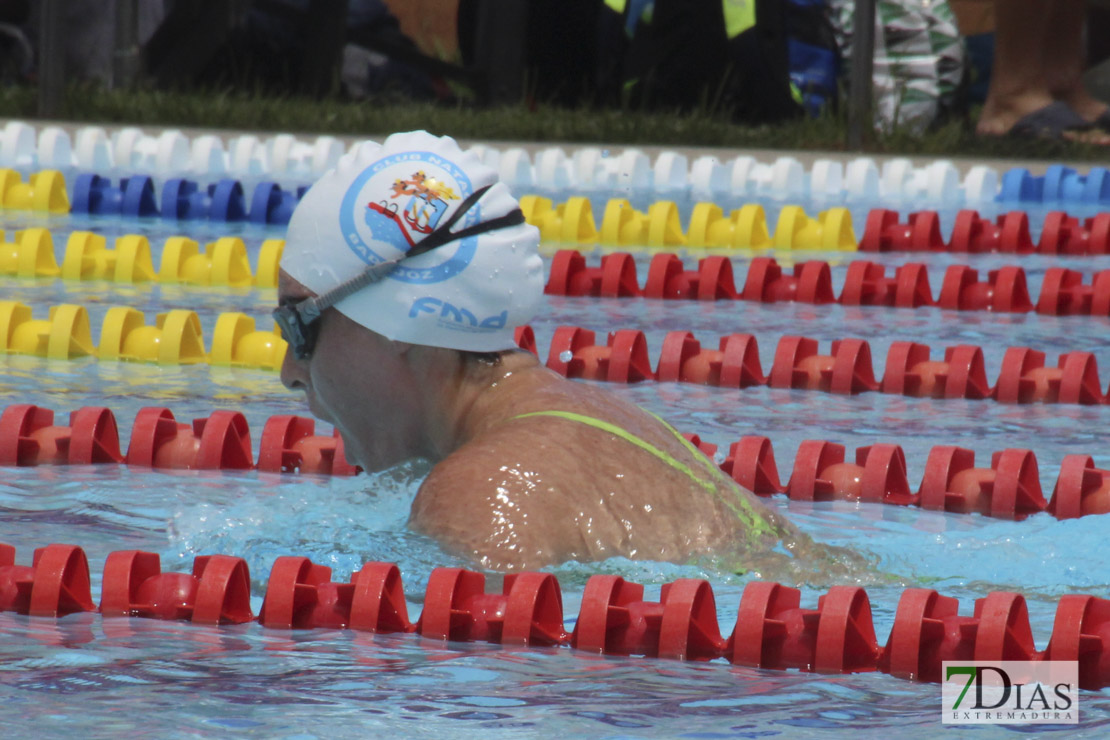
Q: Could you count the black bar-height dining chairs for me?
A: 0